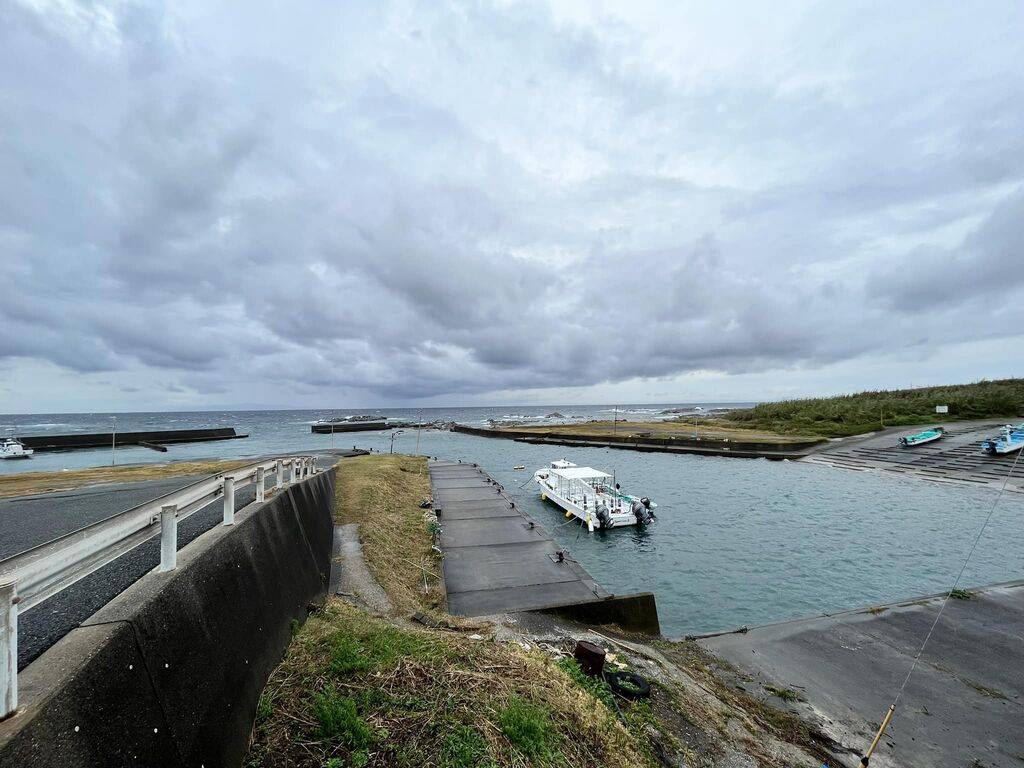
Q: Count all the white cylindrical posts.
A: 9